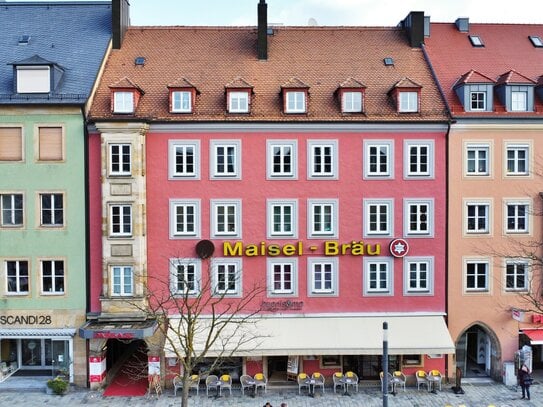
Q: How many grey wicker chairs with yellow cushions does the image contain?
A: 11